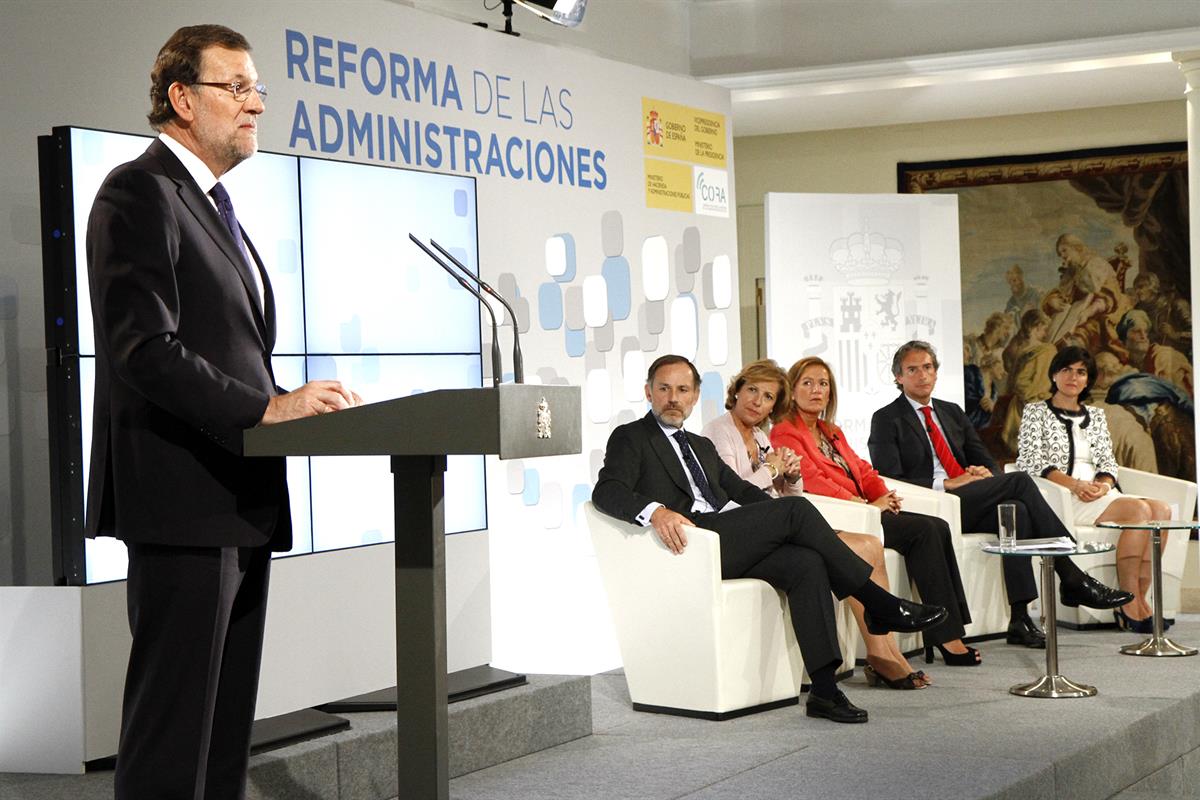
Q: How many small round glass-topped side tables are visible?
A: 2